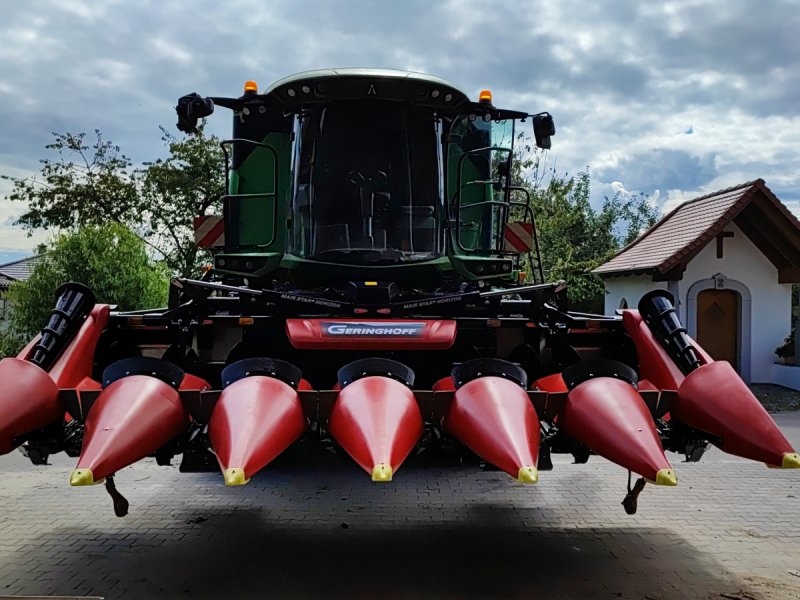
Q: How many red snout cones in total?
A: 7